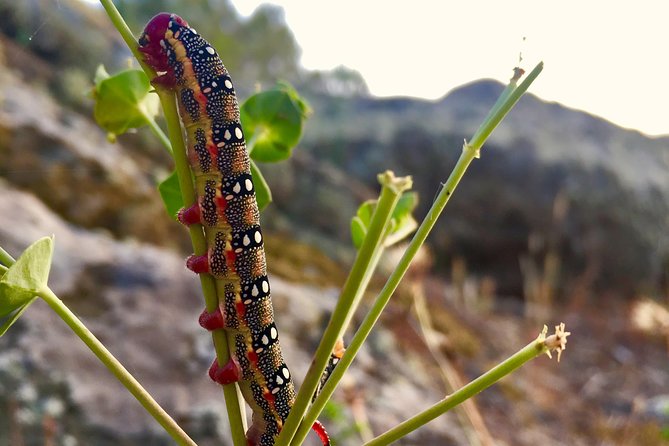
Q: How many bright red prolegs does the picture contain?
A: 4